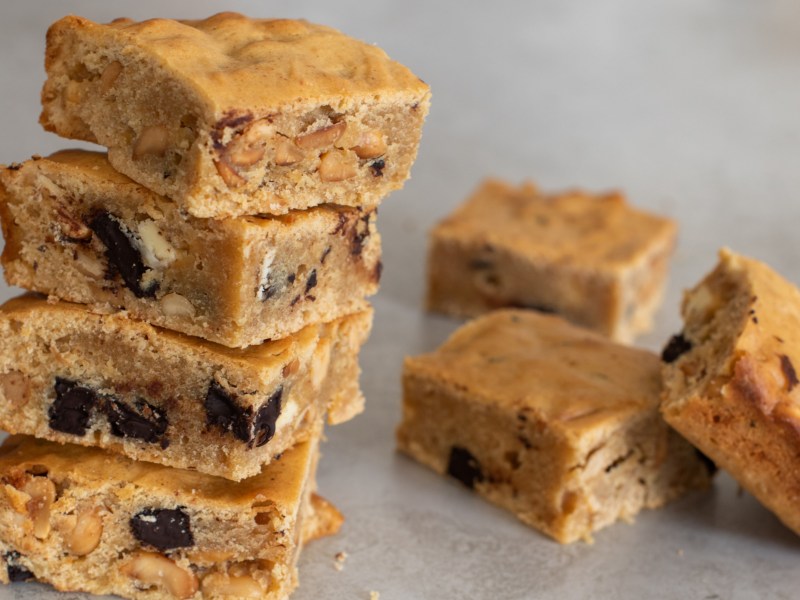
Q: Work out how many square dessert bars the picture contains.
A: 7